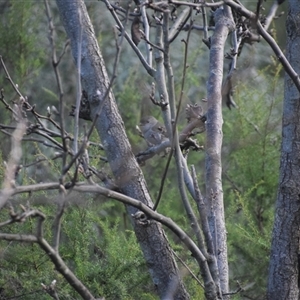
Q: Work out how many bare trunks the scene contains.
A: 3